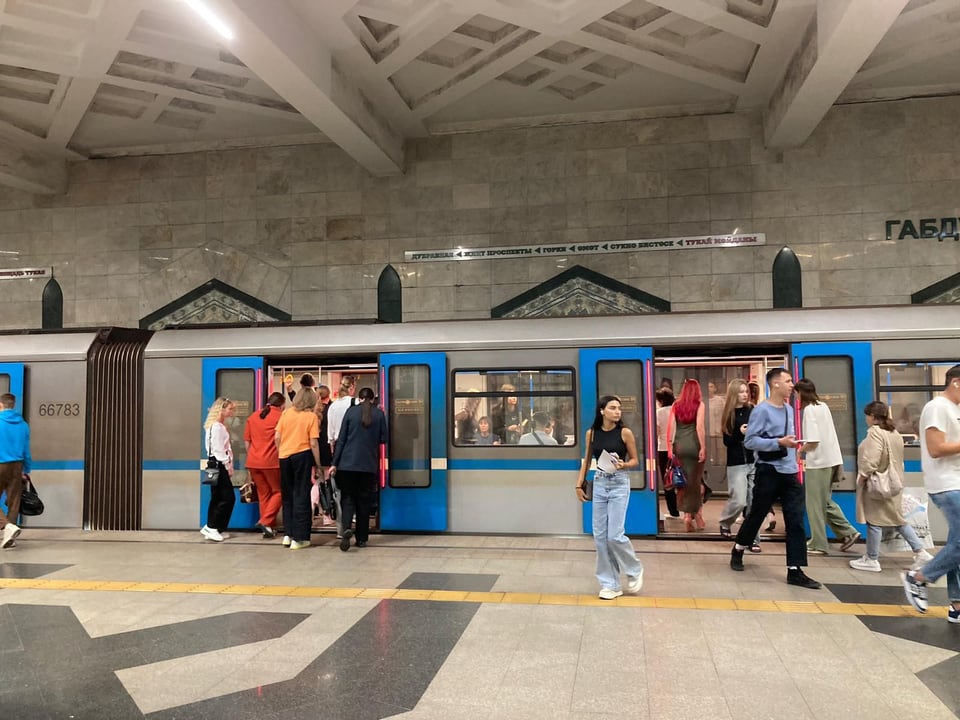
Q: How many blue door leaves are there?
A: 5